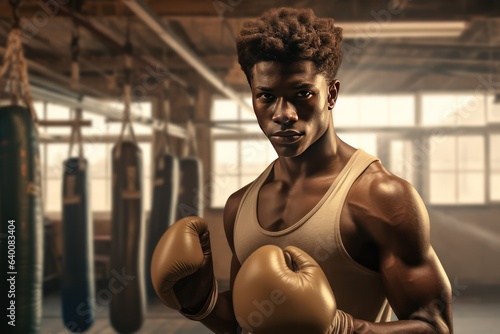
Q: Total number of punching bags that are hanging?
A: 5